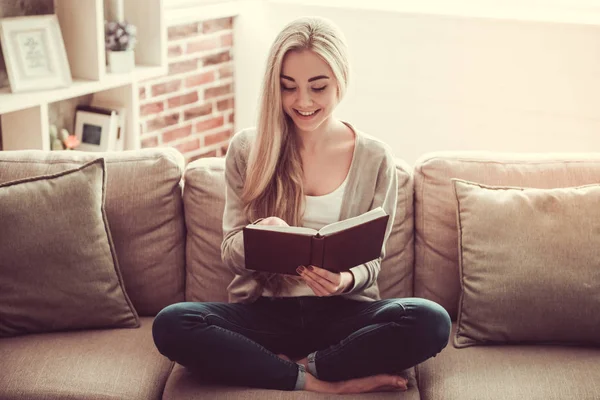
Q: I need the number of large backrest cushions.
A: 3